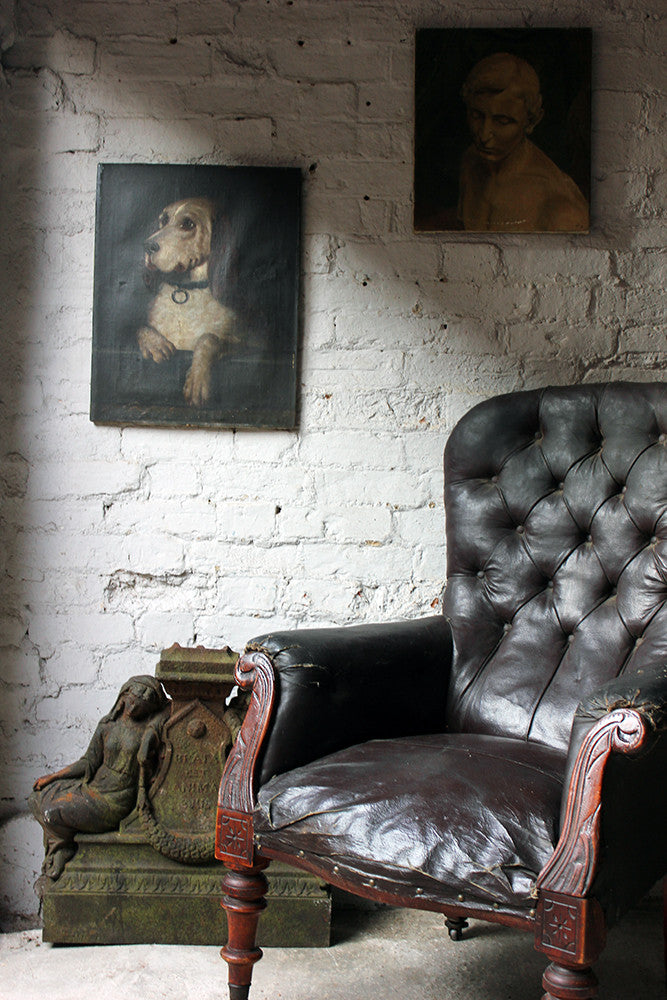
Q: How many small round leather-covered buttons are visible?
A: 15